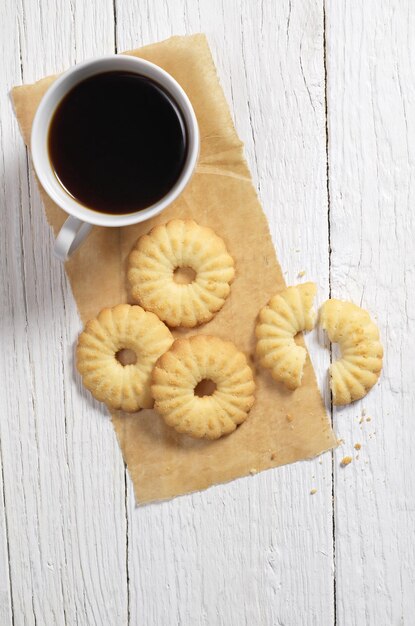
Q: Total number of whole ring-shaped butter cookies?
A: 3